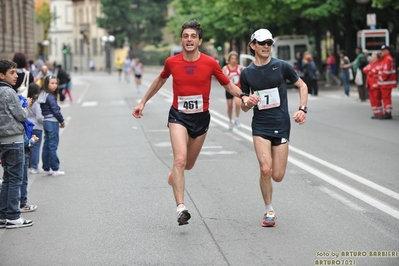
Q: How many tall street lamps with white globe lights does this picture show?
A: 2